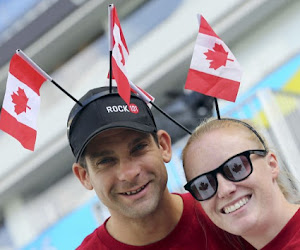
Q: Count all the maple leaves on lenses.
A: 2